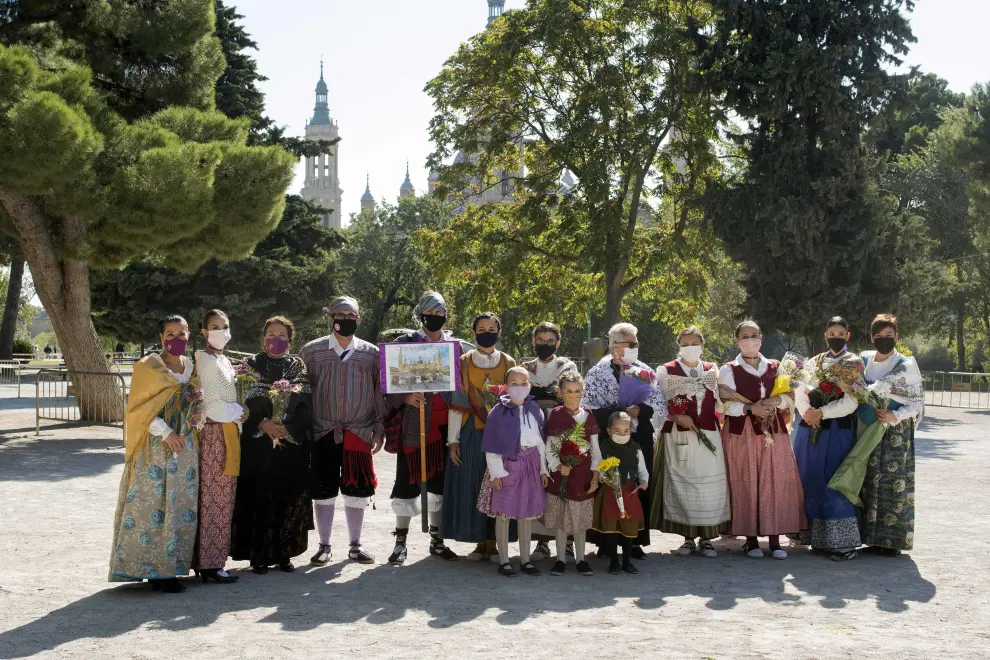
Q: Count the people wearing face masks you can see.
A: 15